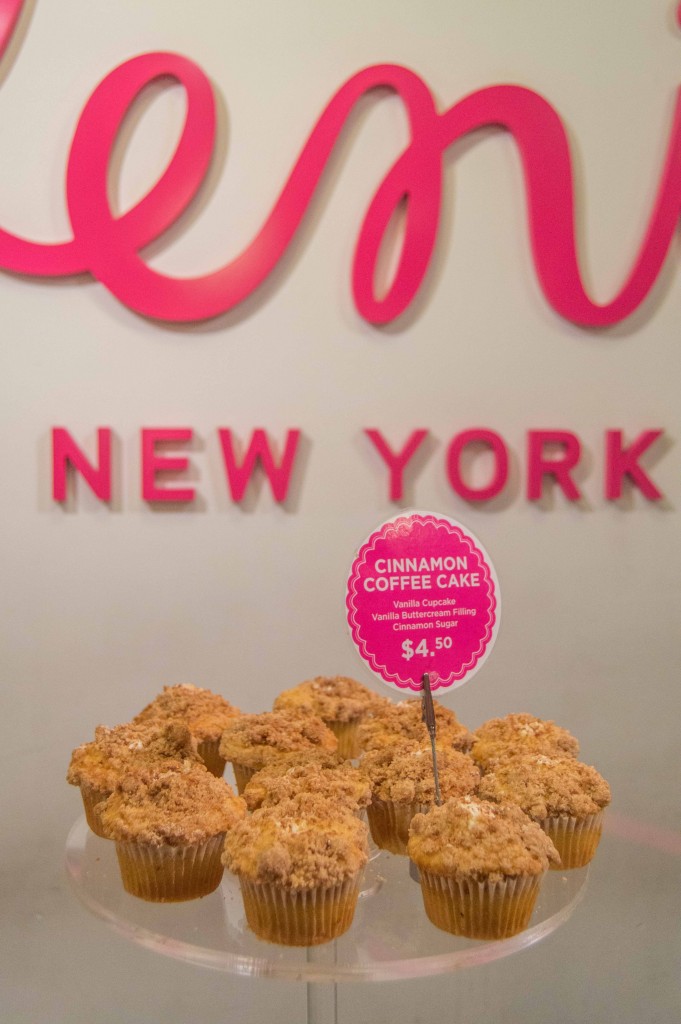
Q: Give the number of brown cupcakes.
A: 12